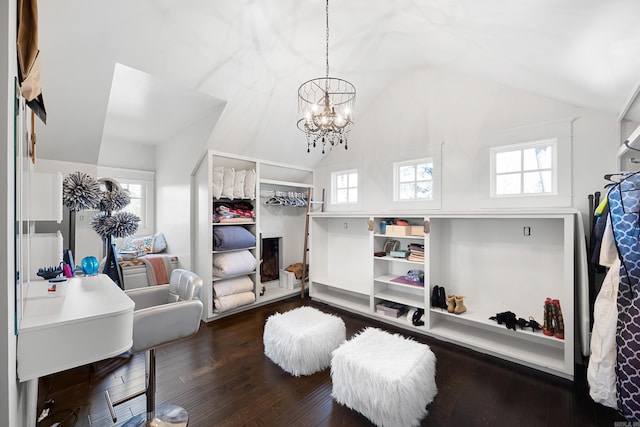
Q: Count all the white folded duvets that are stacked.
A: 3